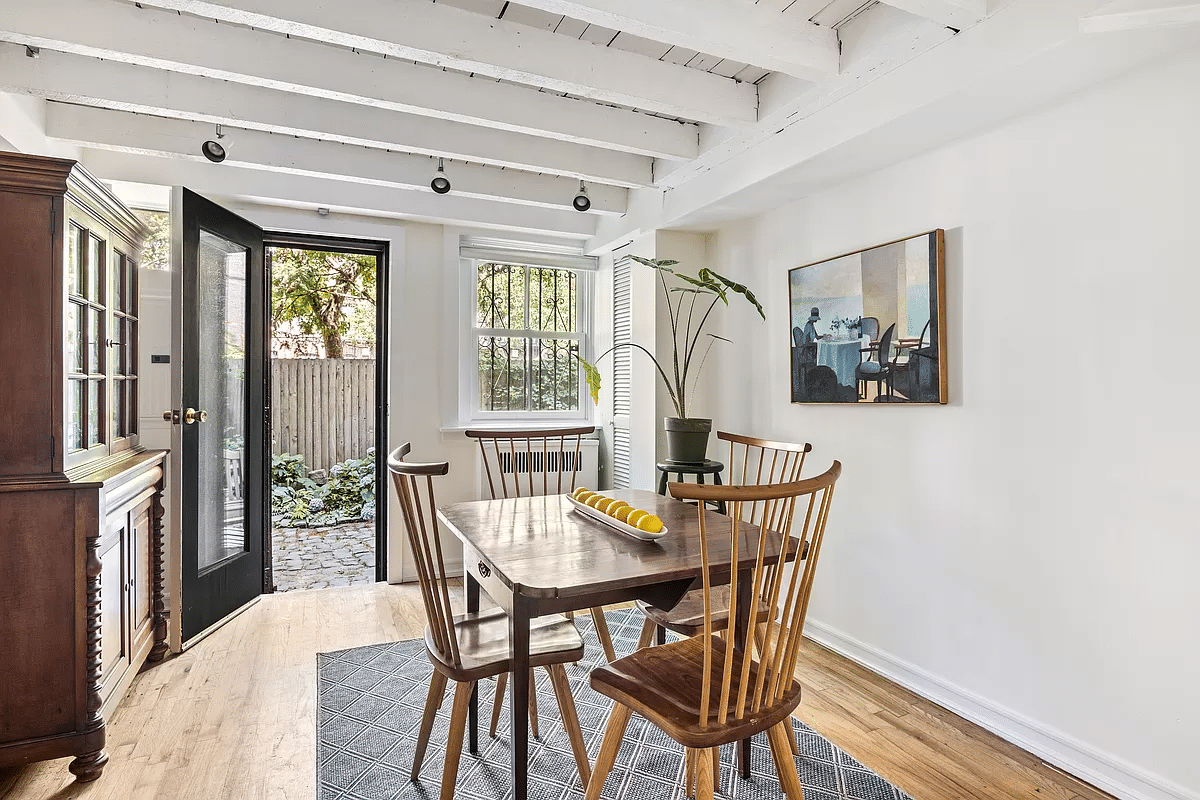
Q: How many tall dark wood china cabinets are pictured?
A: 1